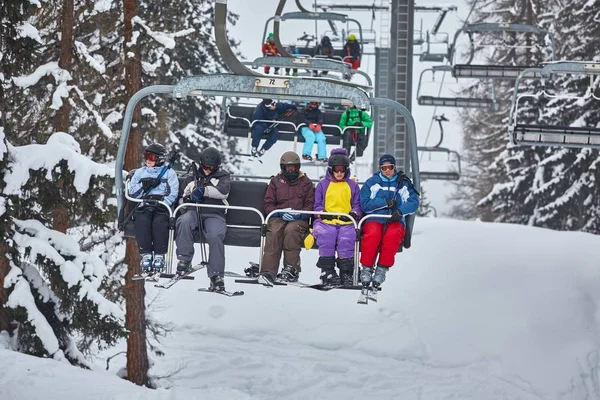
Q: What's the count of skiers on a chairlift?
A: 12